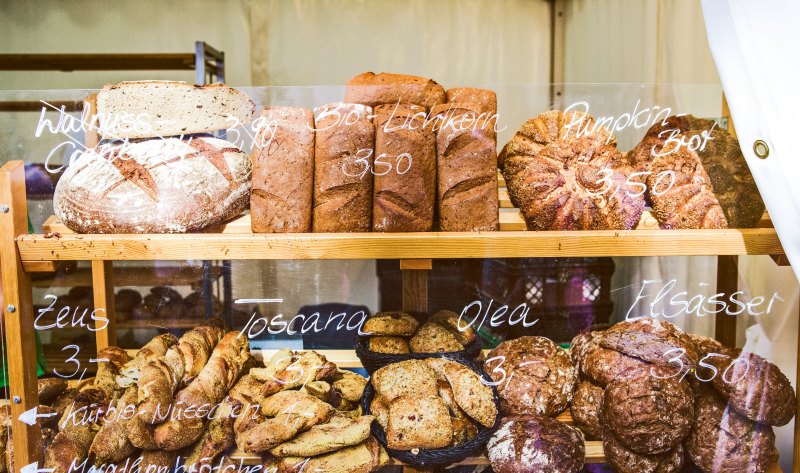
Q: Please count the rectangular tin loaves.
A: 6